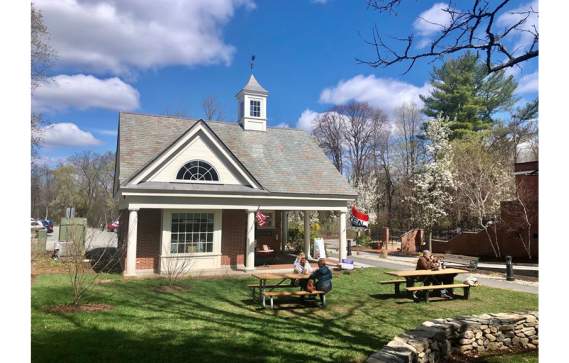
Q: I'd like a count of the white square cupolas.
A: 1